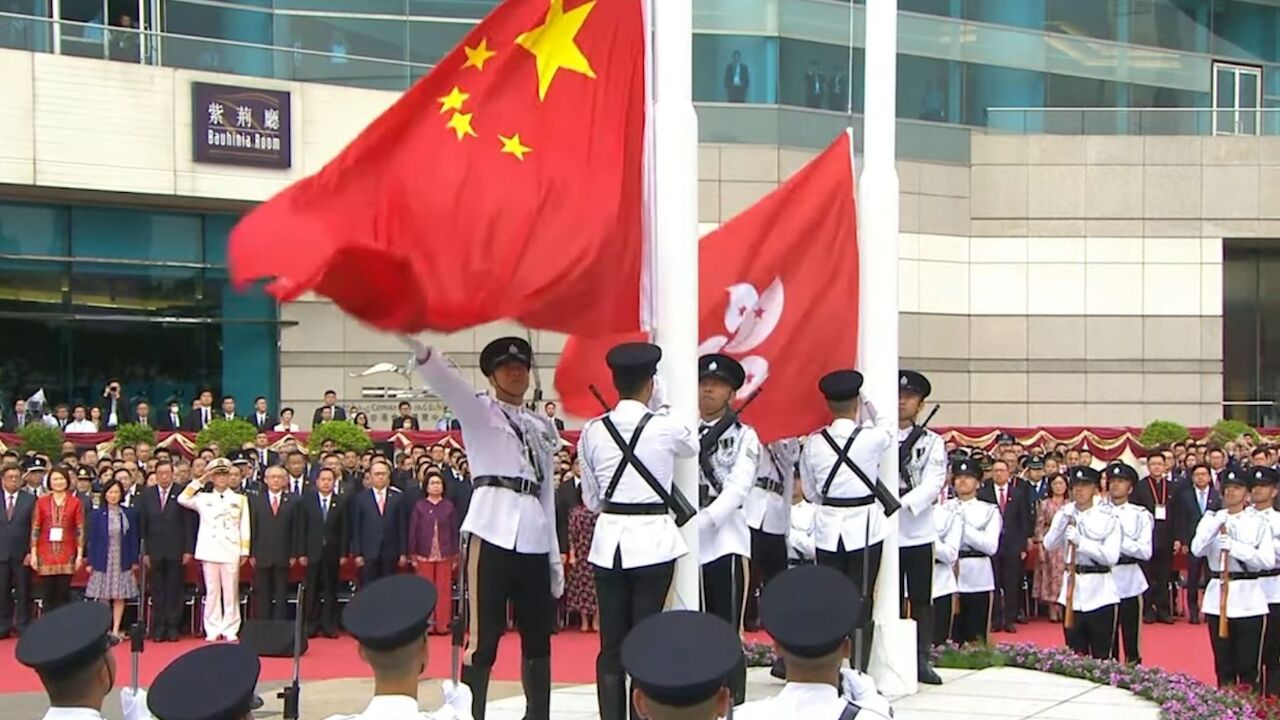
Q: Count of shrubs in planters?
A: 6